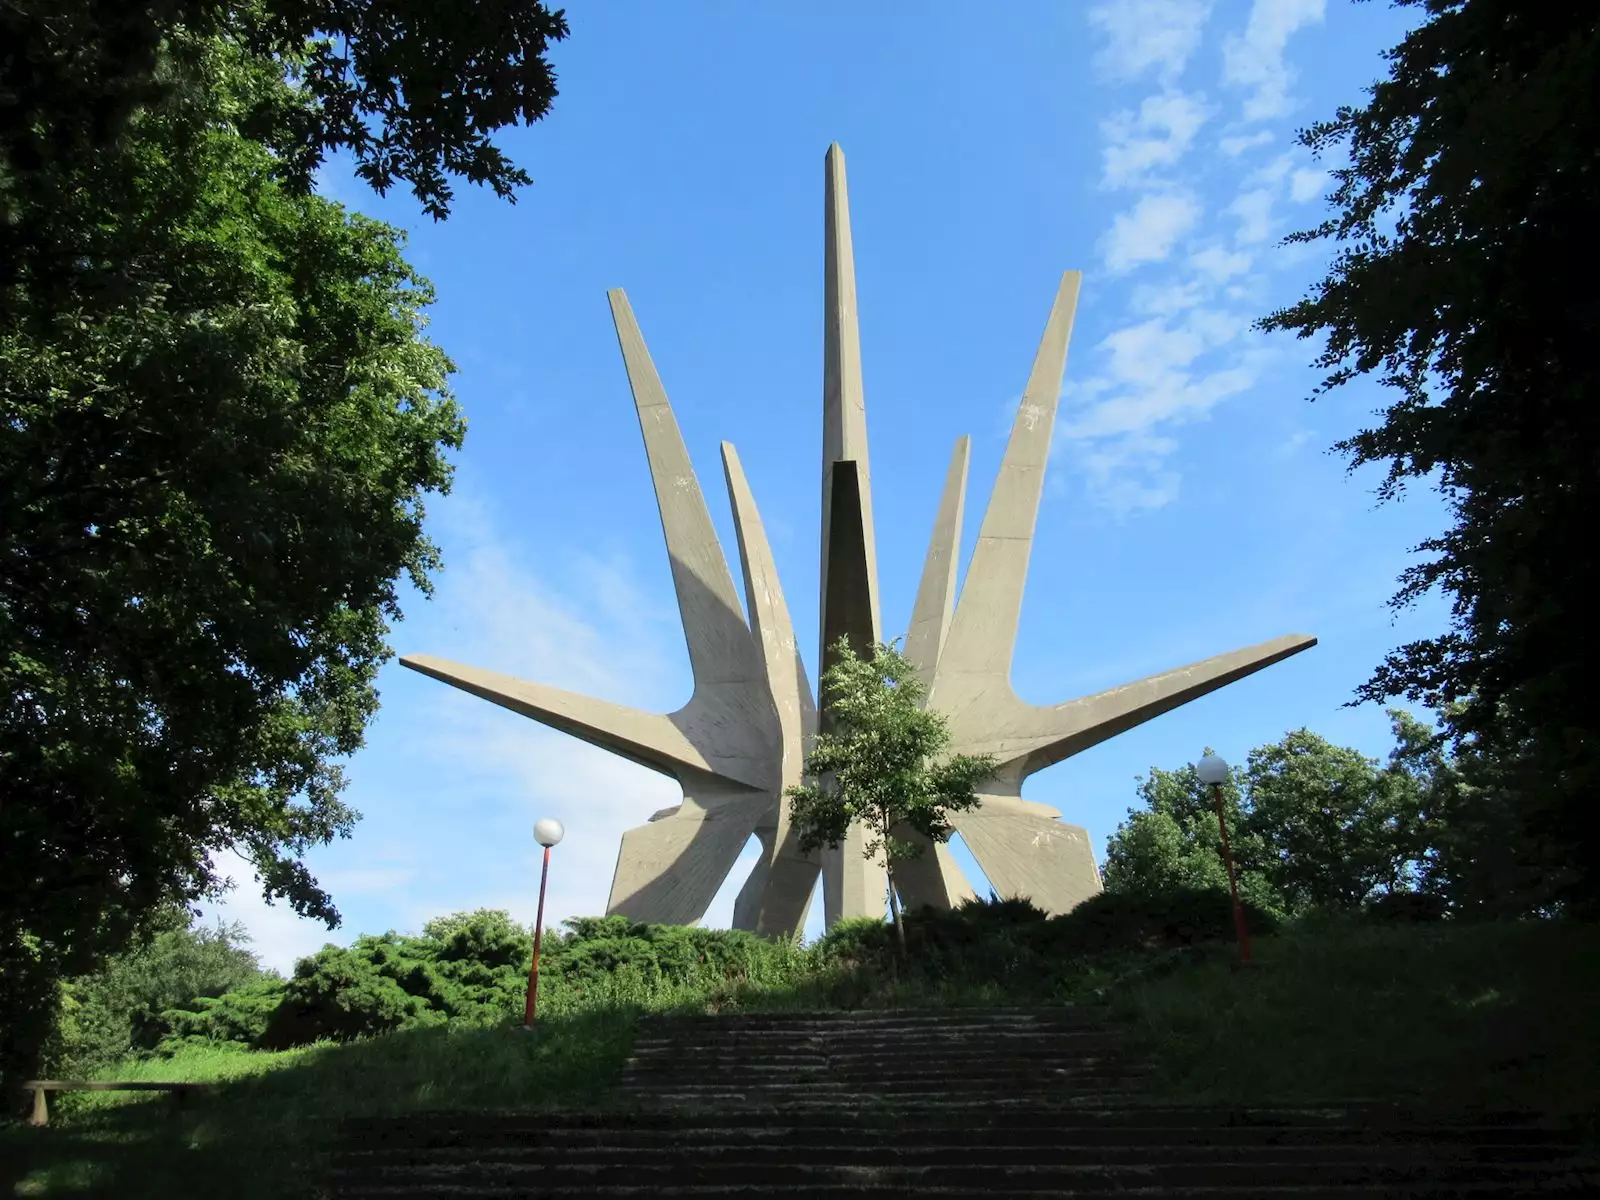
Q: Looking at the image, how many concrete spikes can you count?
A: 8